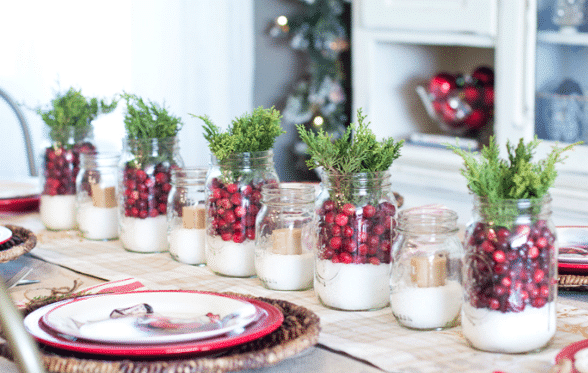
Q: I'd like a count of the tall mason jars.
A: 5